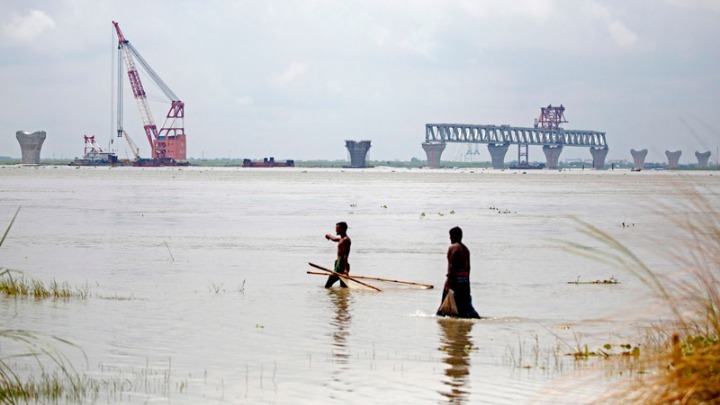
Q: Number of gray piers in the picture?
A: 9